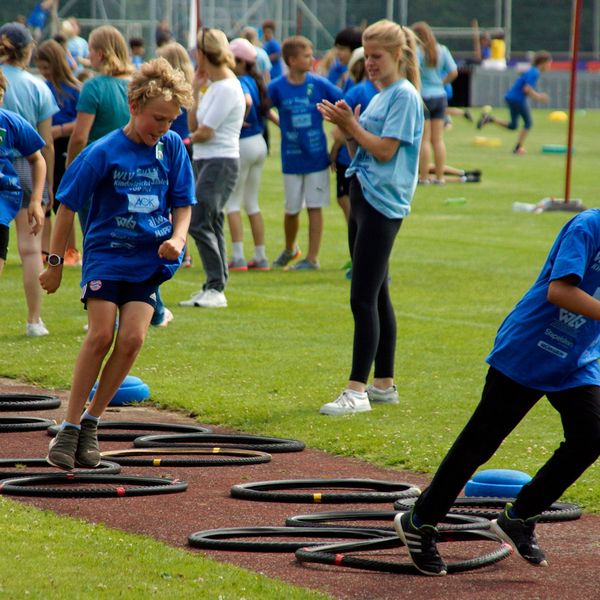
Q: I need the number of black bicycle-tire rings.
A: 12